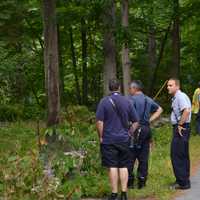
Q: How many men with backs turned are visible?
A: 2